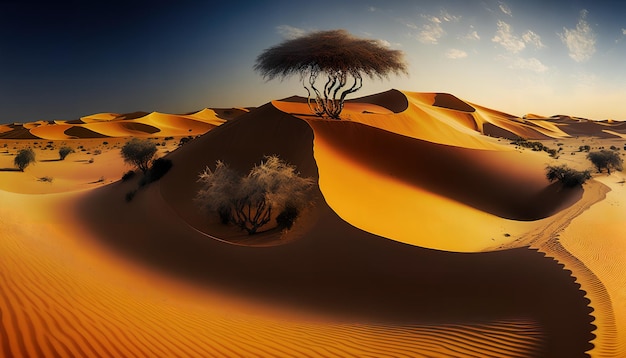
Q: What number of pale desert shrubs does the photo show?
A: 1